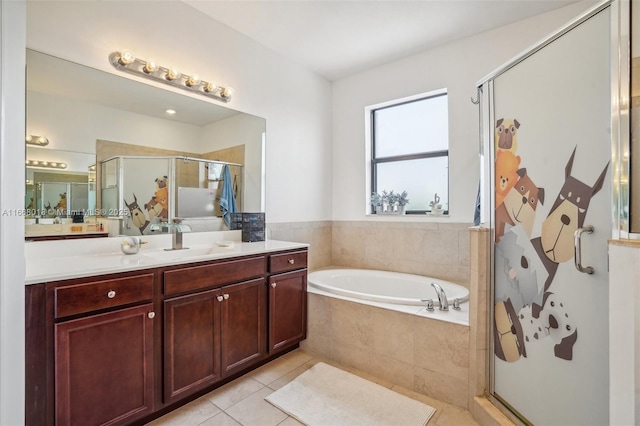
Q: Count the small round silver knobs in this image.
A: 6